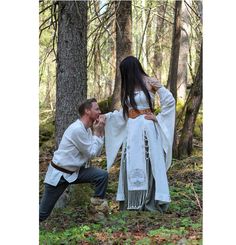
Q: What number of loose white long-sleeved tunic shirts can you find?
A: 1